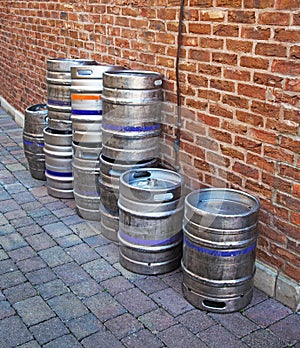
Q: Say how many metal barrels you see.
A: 9